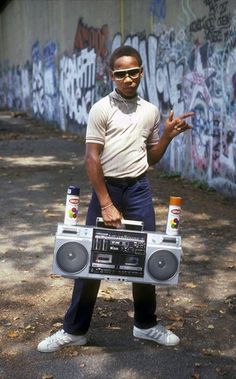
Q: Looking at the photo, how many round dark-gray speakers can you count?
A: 2